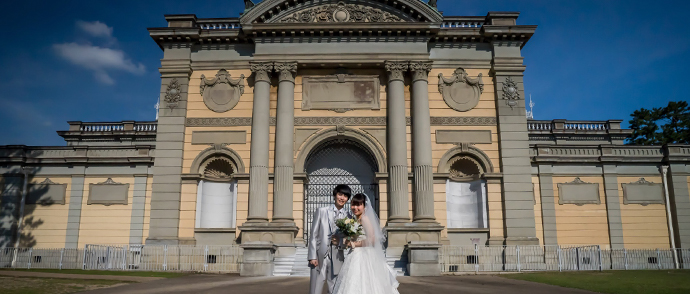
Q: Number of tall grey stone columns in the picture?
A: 4